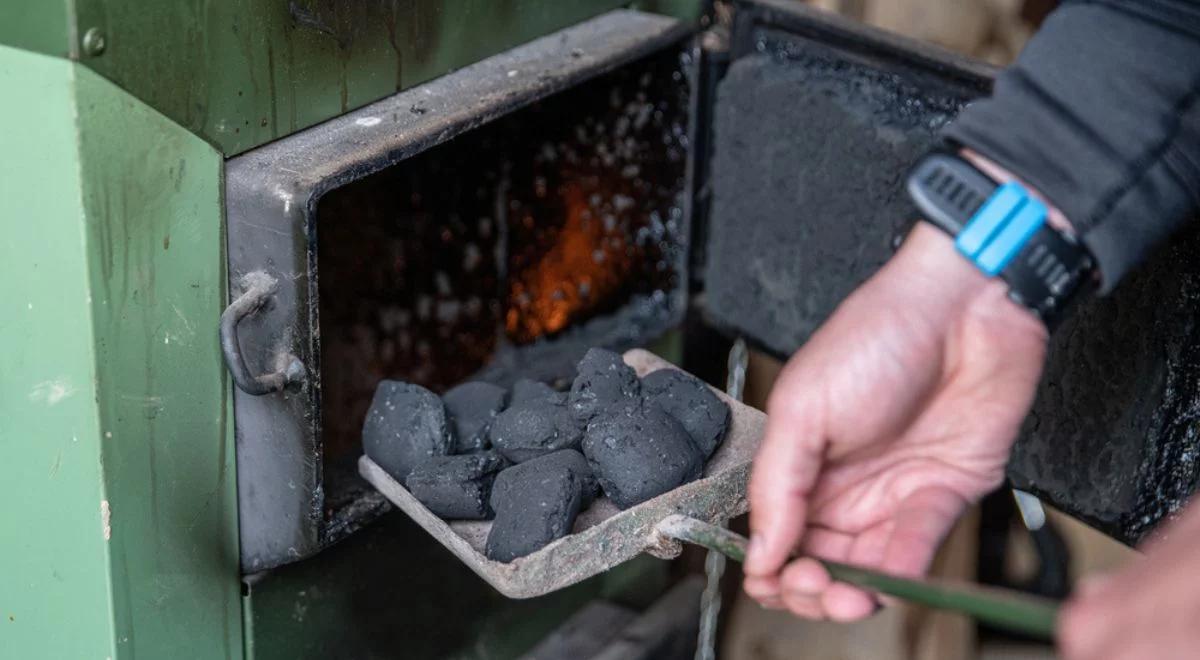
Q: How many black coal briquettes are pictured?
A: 10